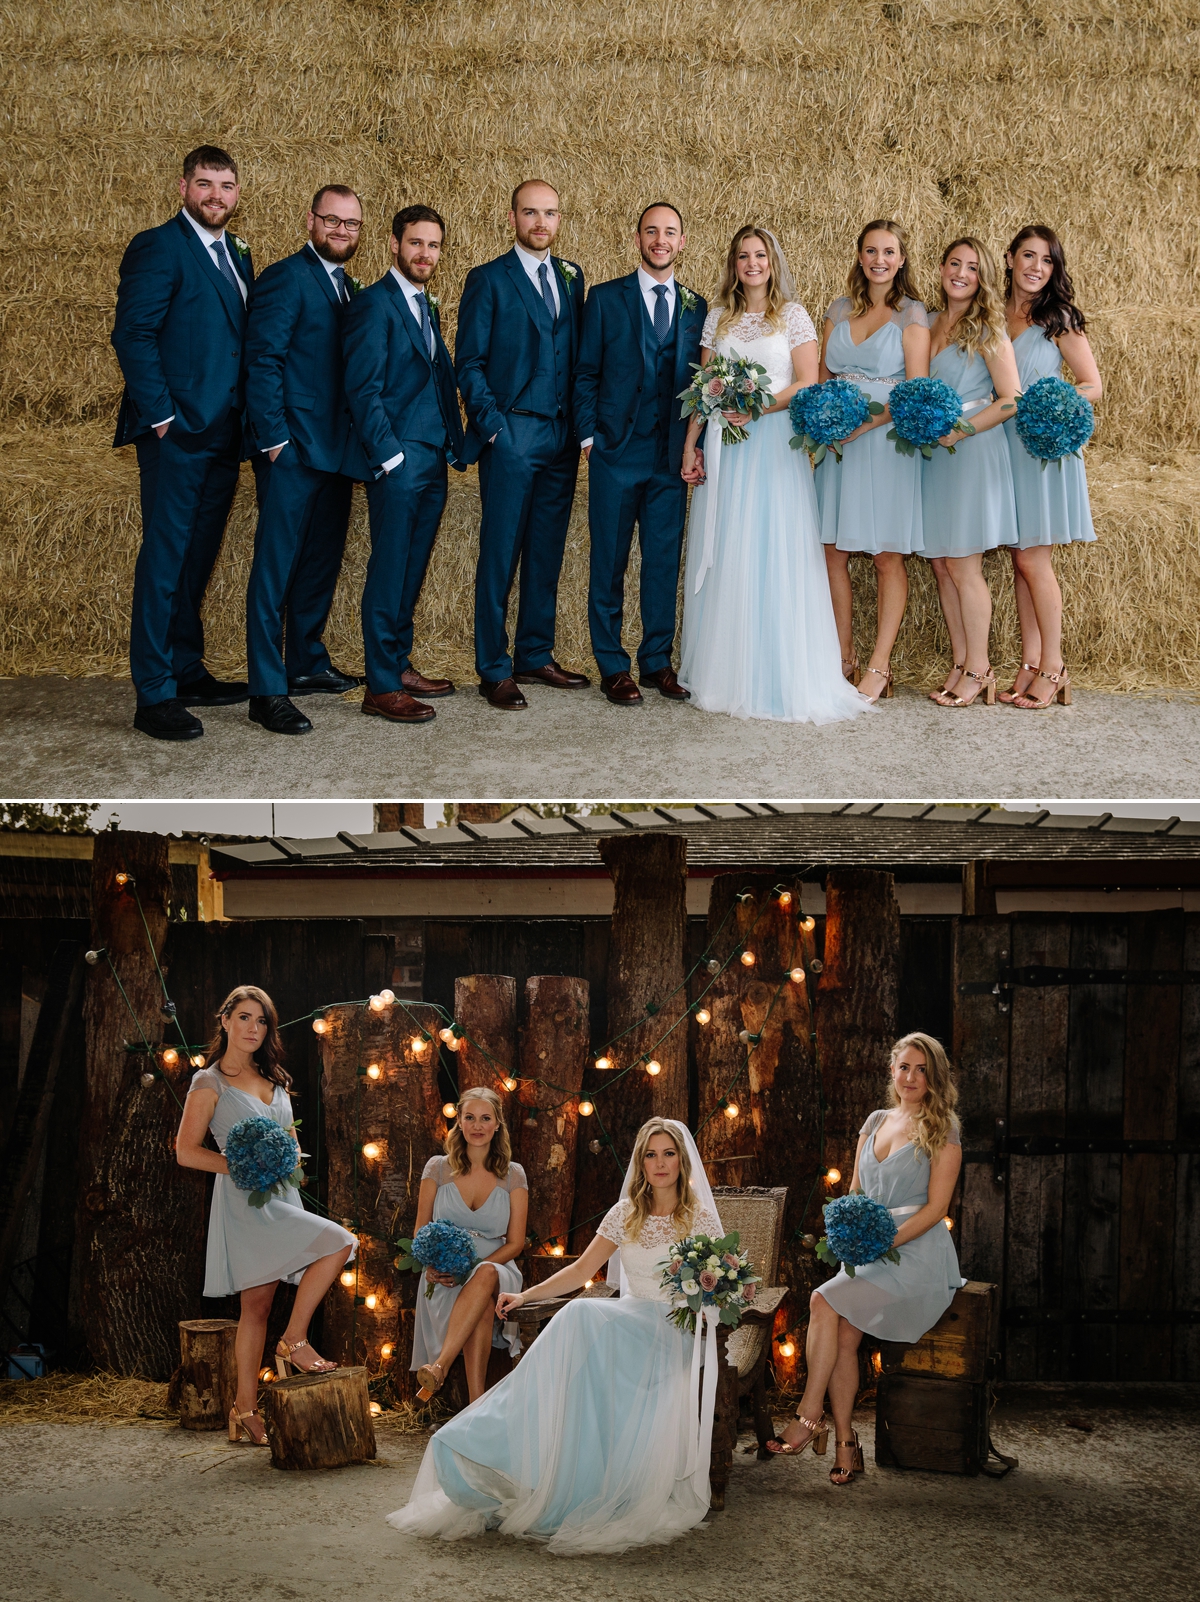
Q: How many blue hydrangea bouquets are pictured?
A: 6